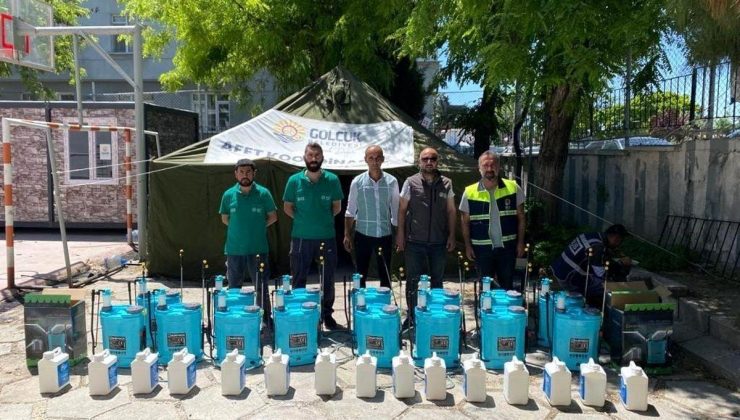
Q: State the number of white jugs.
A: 15